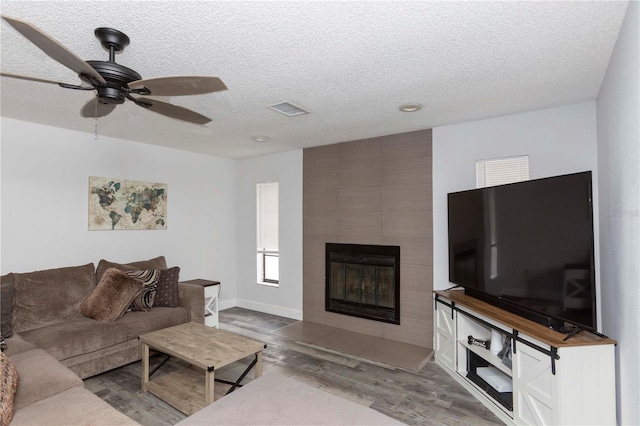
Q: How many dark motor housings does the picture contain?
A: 1